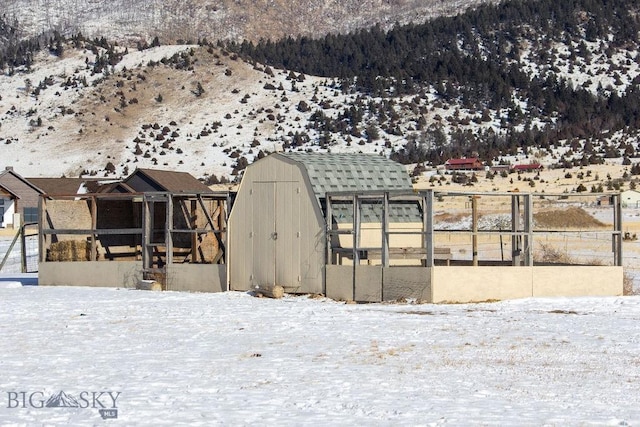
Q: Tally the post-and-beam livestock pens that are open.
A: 2